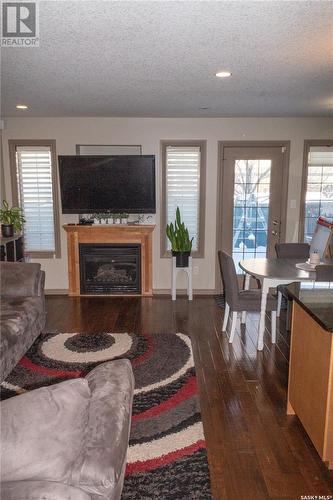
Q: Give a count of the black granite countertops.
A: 1